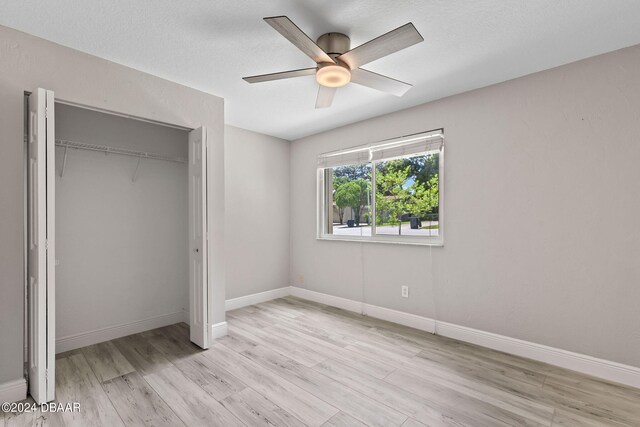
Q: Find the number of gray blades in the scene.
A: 5